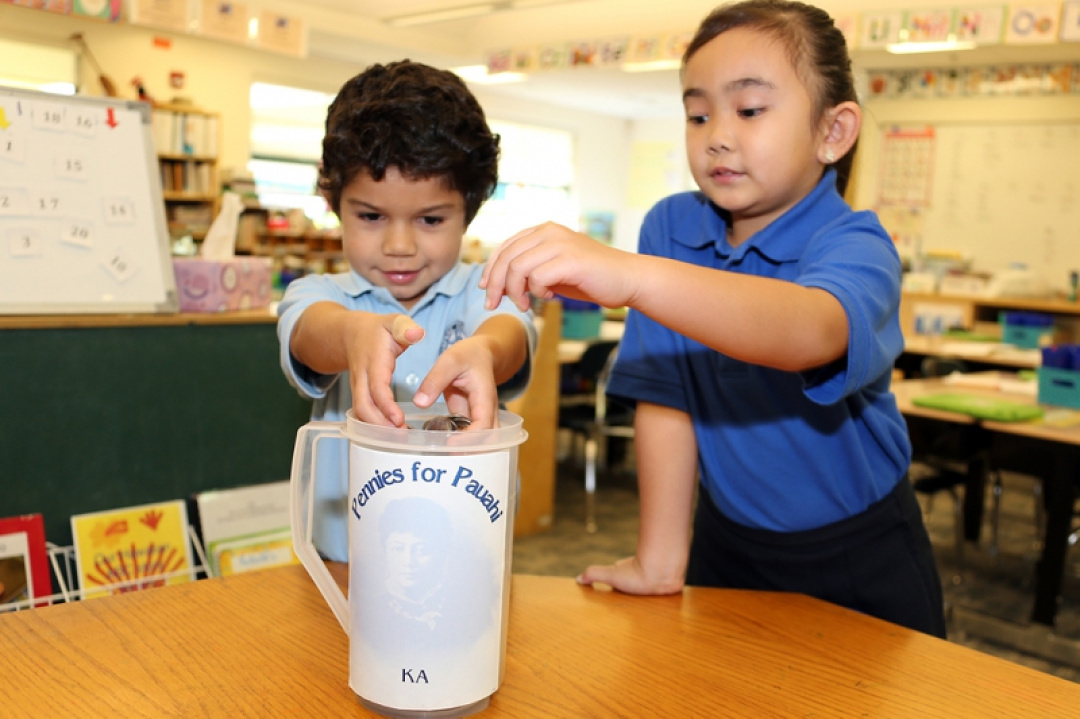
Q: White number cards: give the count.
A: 10